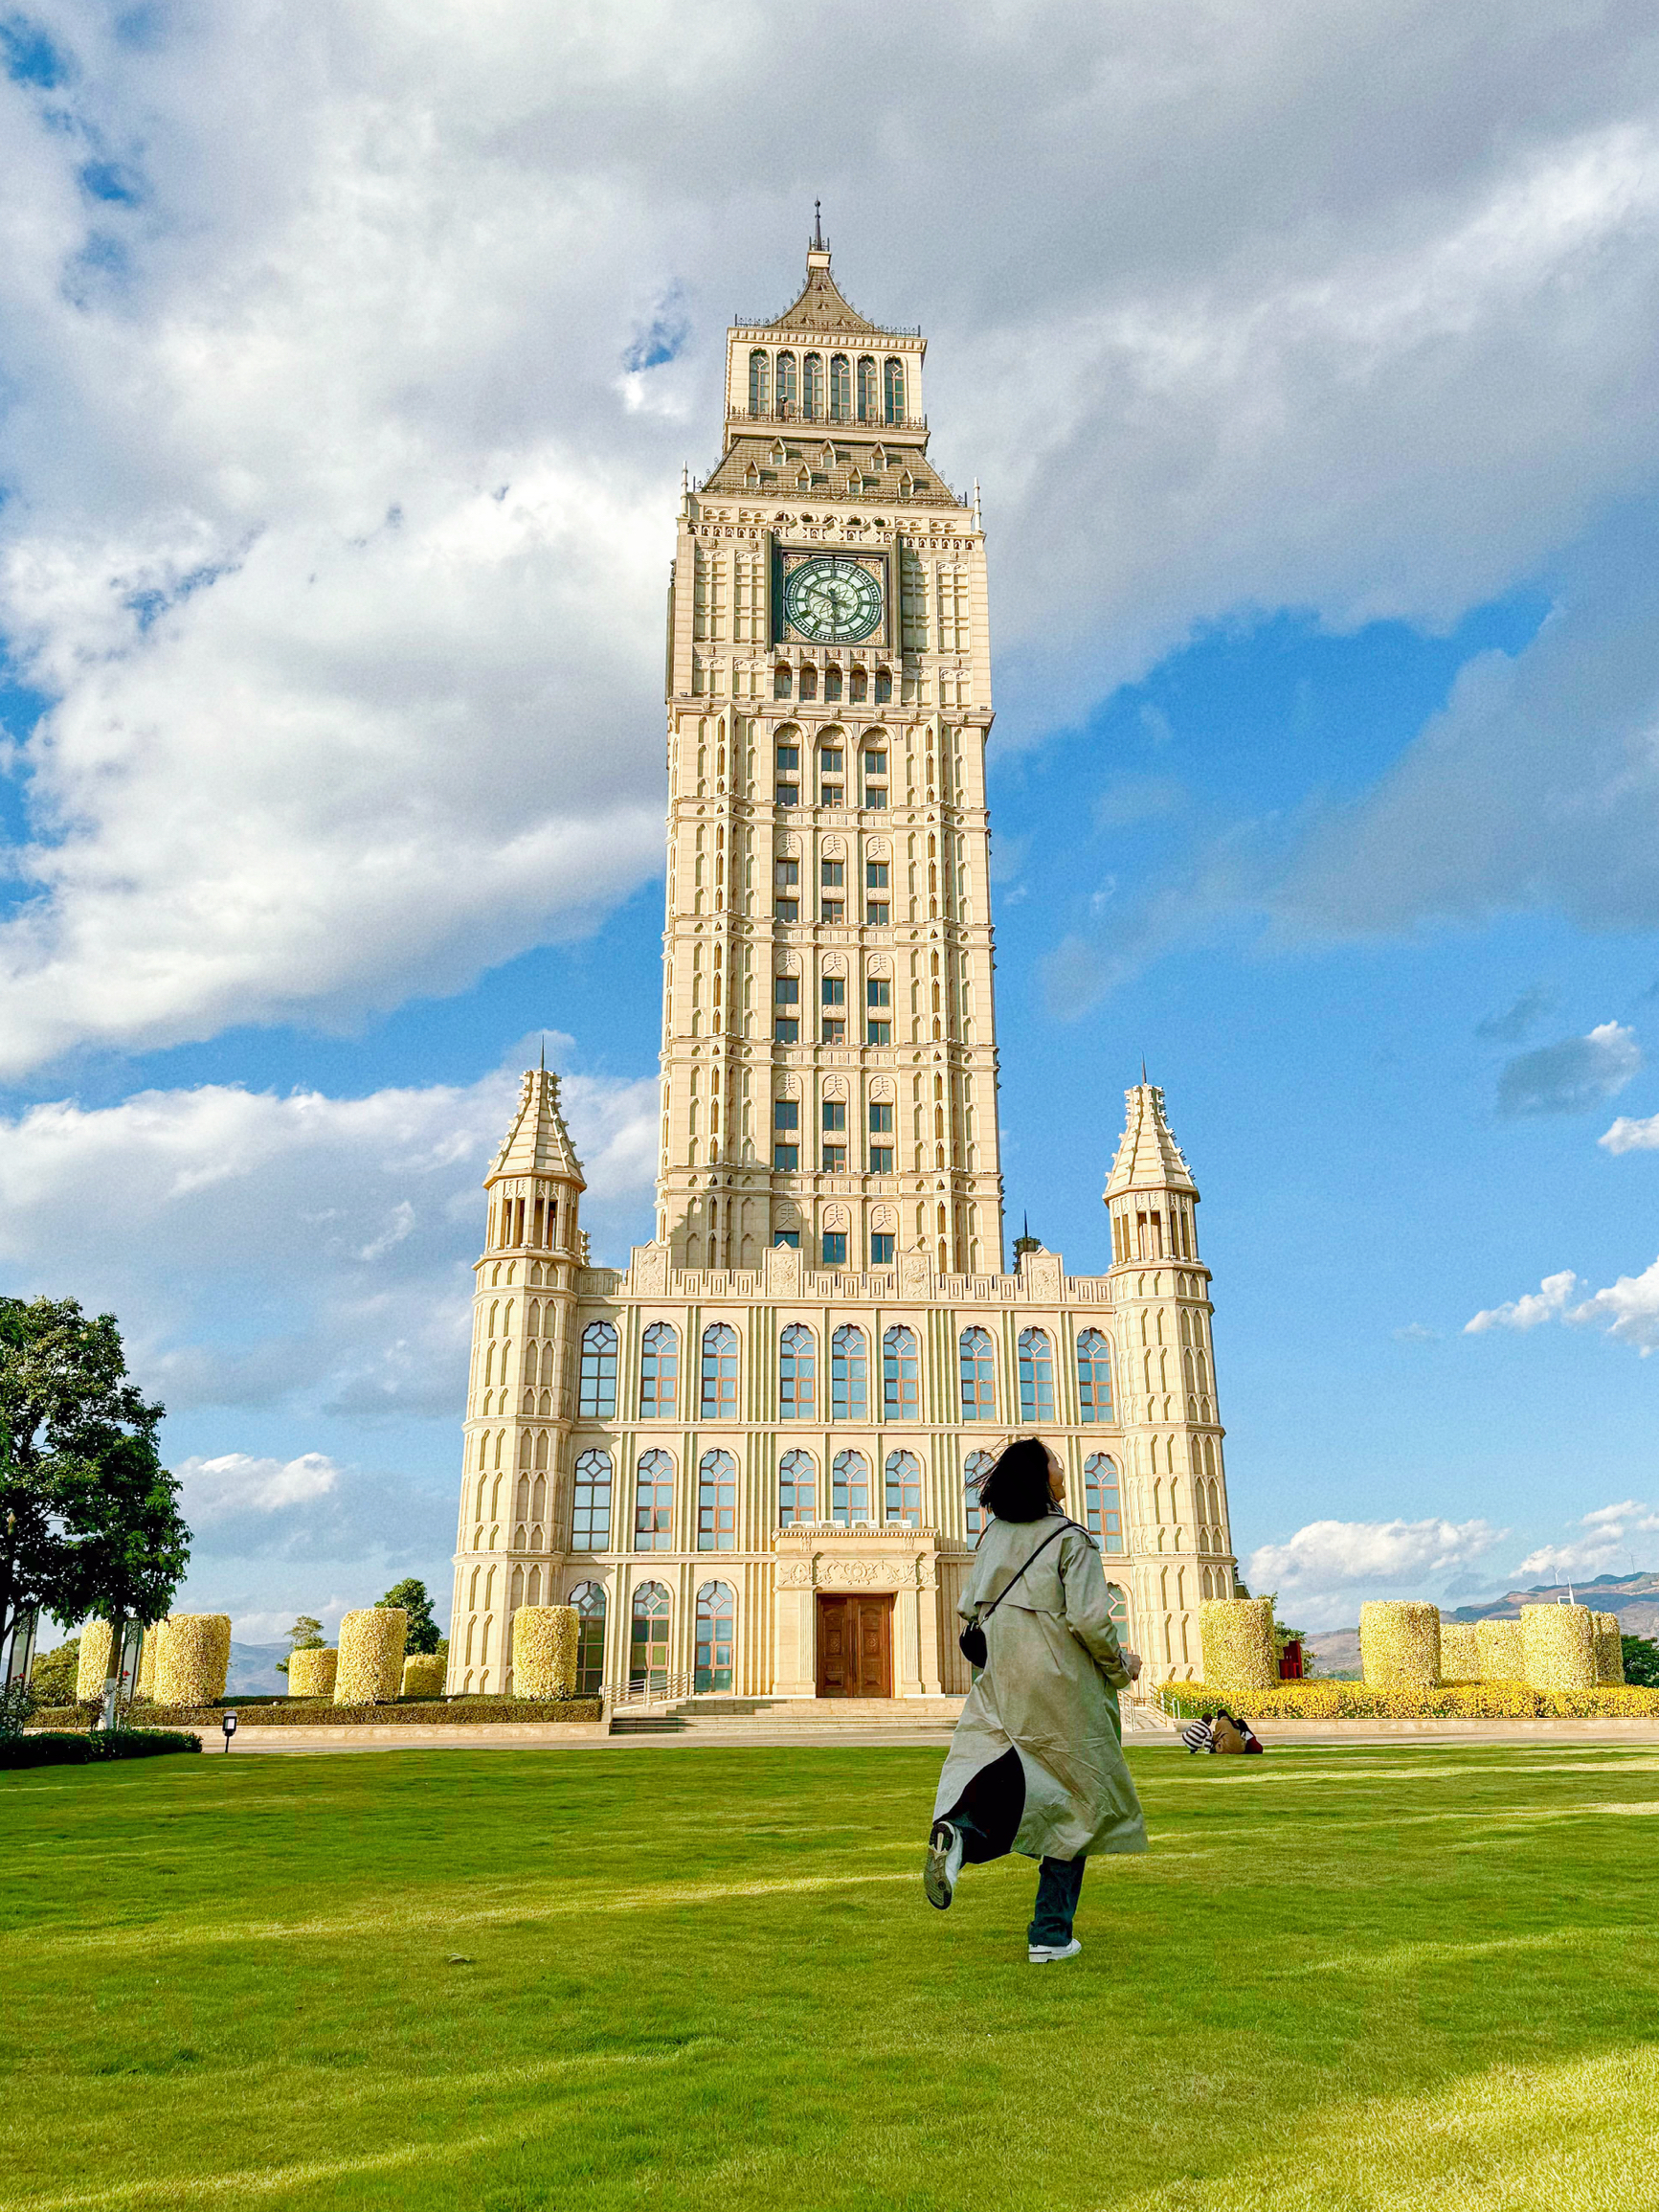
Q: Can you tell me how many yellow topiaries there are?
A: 13